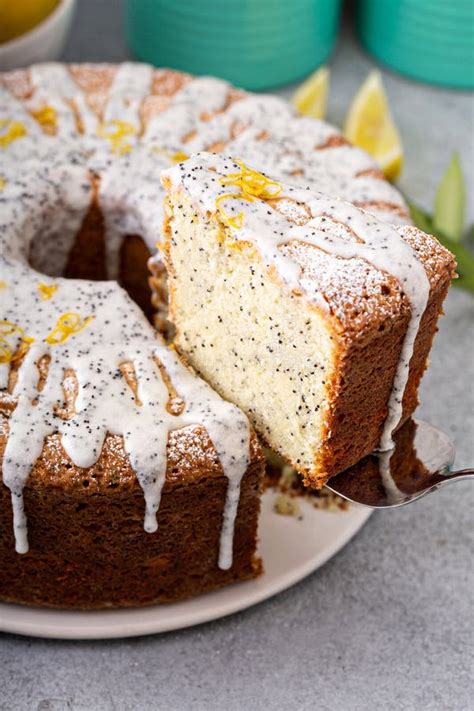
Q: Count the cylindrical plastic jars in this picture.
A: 2